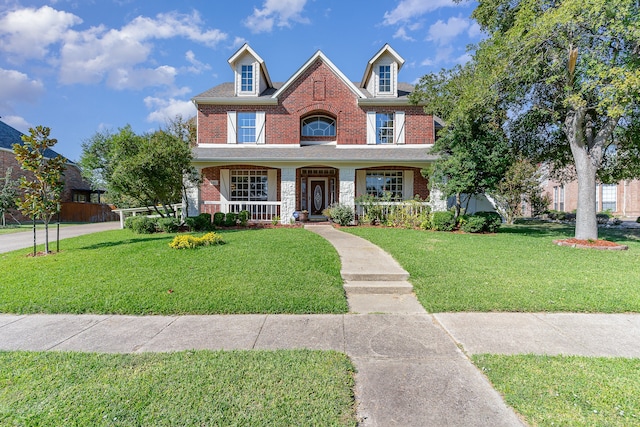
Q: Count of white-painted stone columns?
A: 4